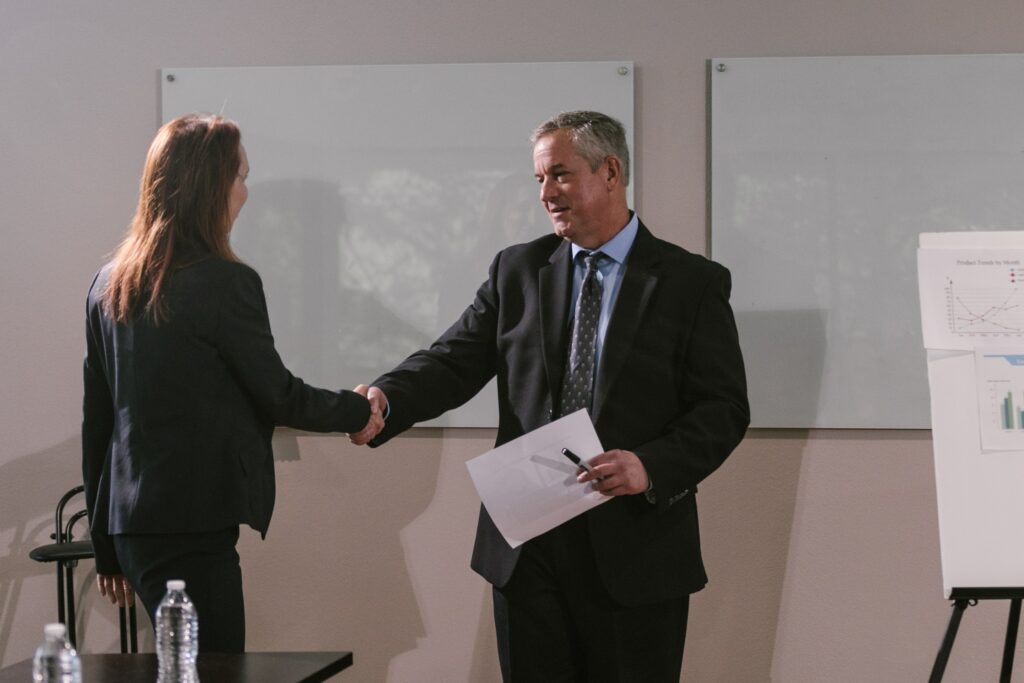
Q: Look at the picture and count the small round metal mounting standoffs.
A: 3